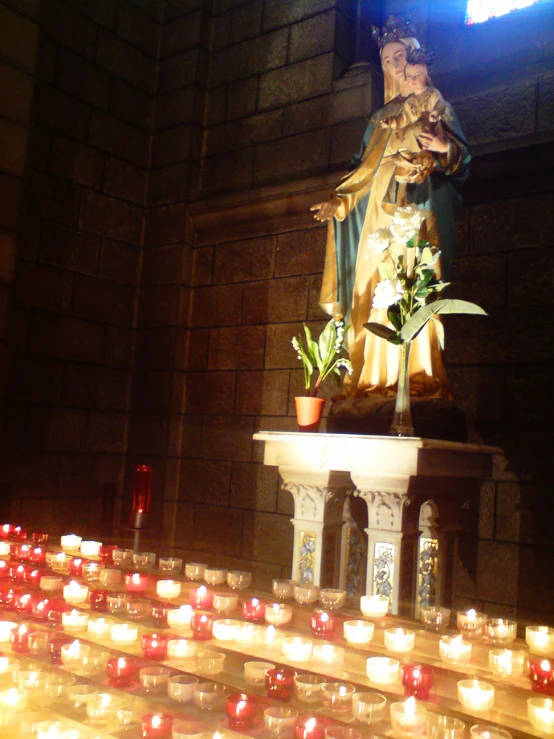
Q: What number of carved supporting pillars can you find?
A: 4